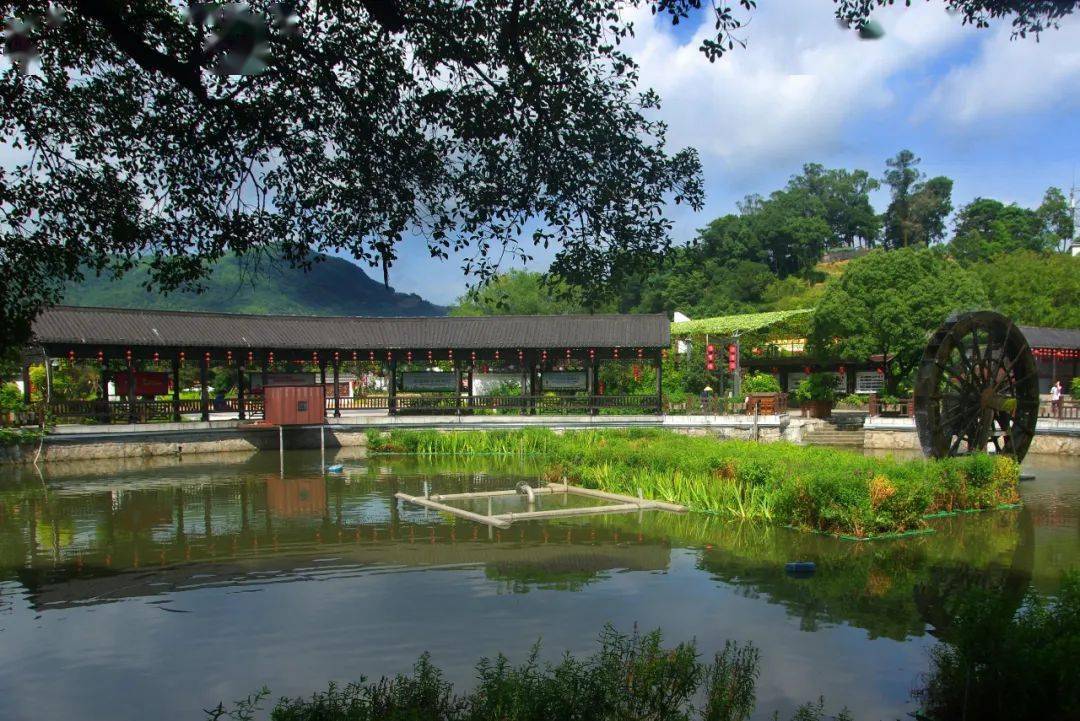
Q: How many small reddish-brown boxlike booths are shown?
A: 1